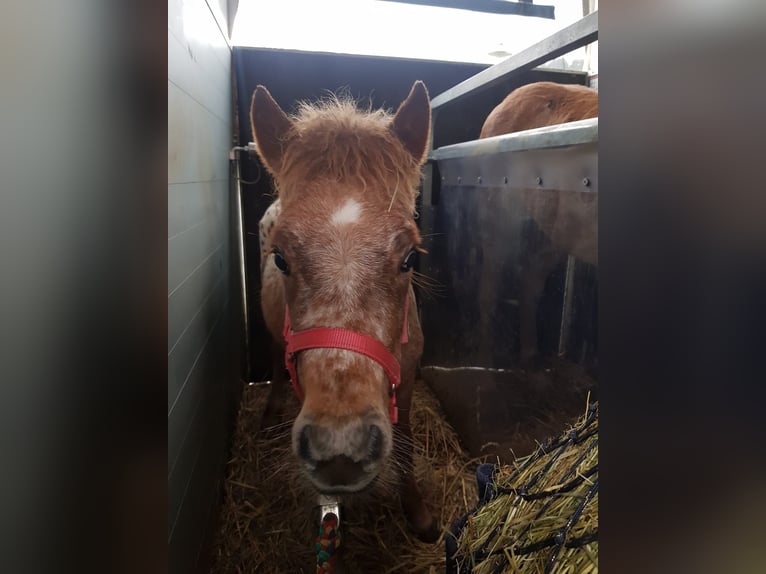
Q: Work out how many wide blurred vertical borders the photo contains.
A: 2